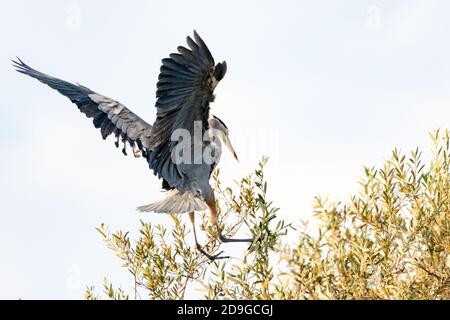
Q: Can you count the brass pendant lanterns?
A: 0